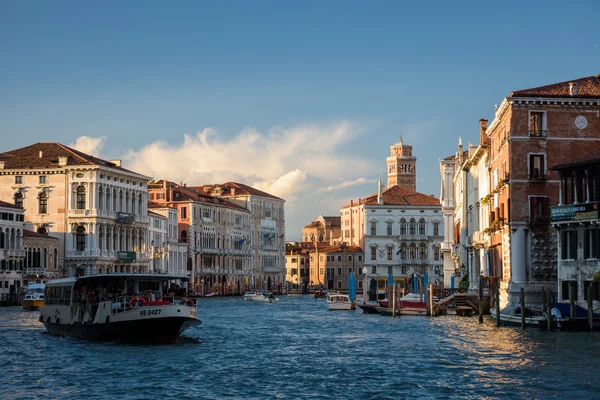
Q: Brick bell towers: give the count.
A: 1